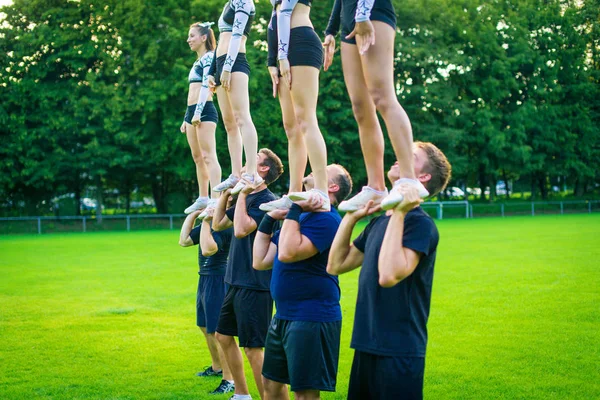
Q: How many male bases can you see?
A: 4